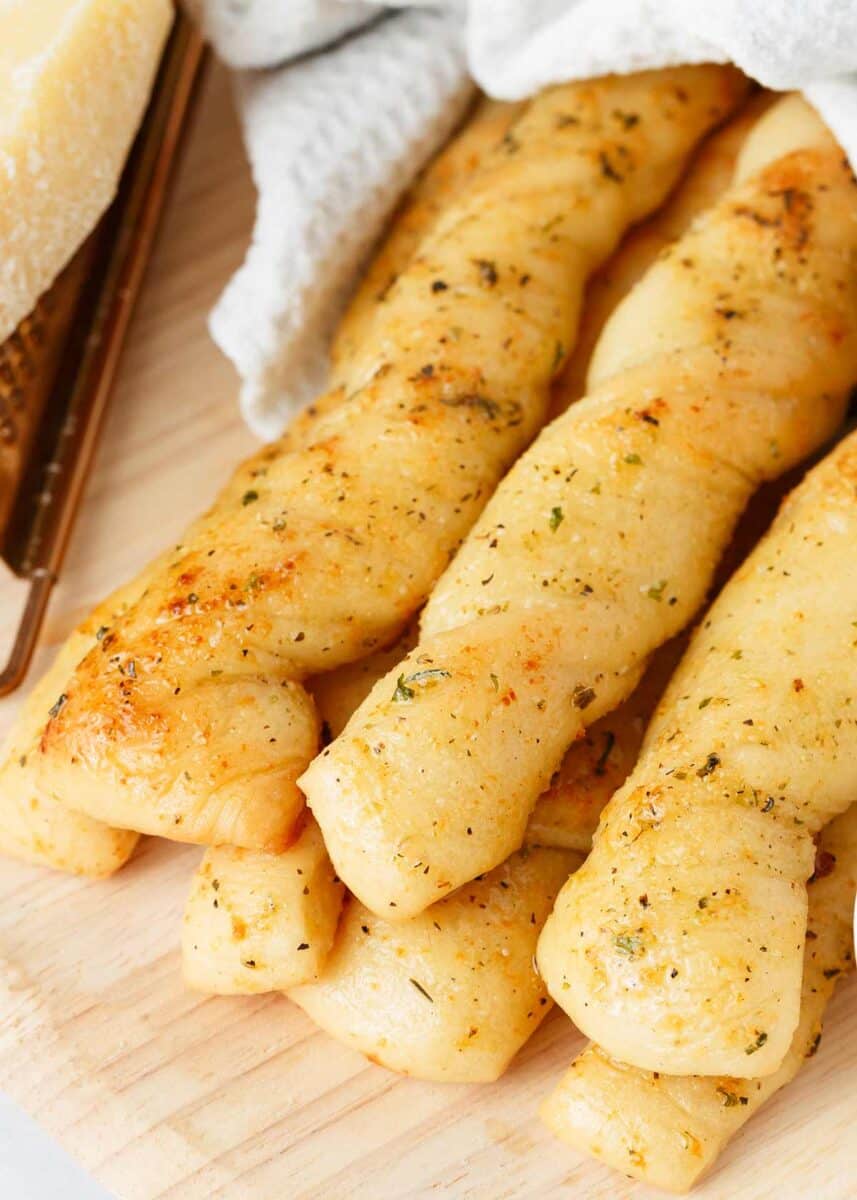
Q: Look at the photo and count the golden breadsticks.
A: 7